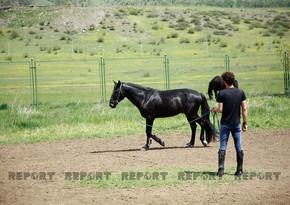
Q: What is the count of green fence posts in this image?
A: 5